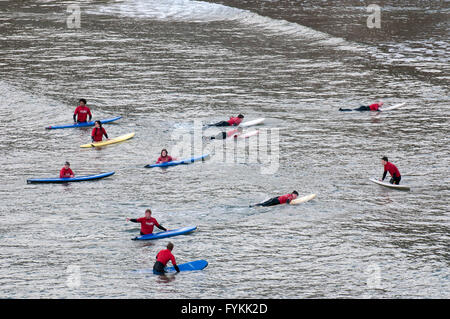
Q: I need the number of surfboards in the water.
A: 11